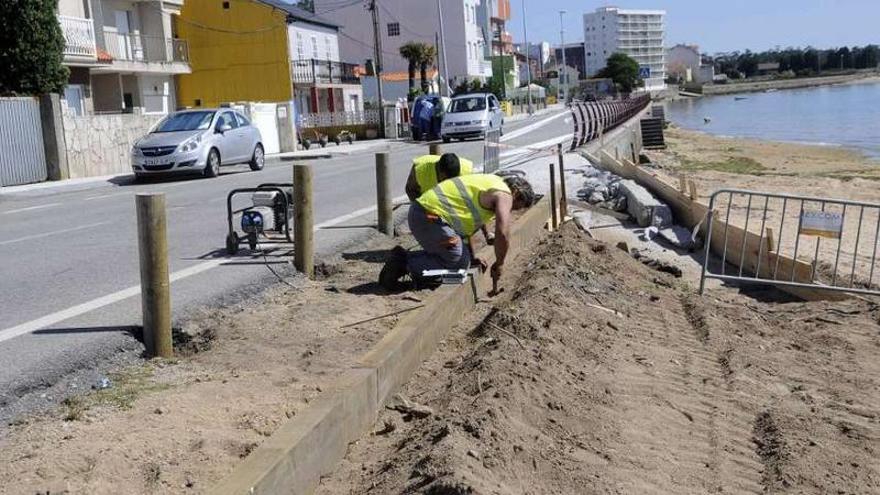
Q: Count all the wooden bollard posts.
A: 4